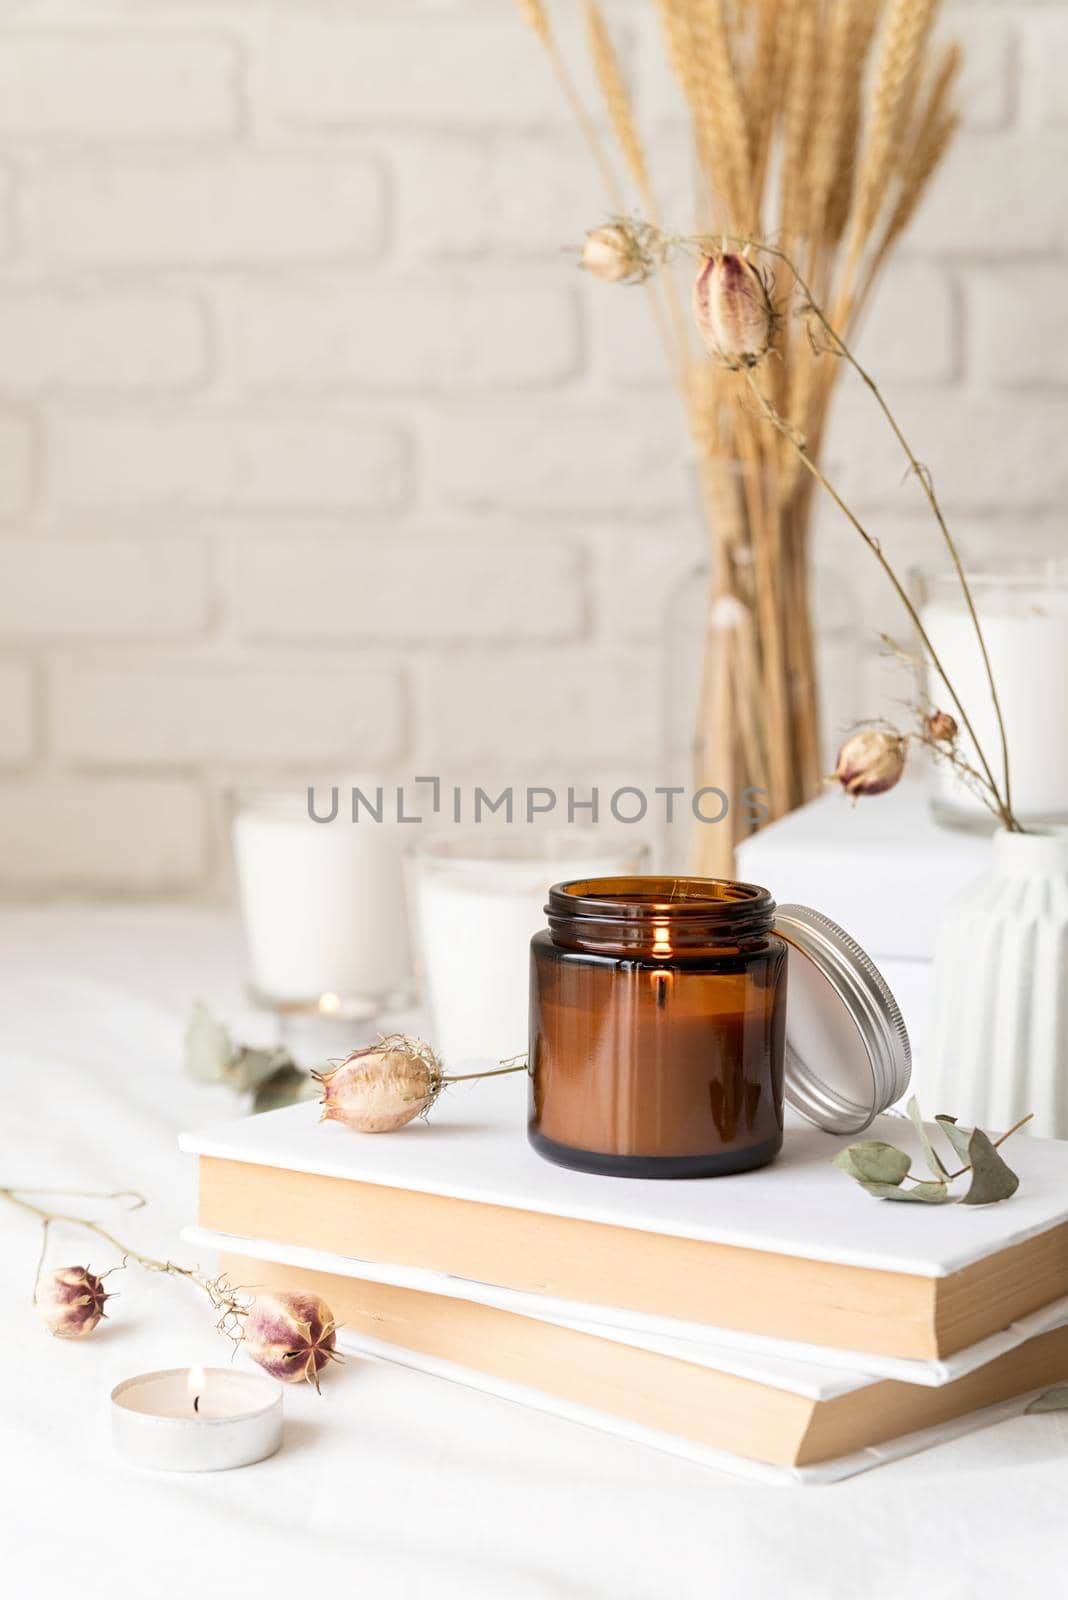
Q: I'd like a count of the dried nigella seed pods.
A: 7